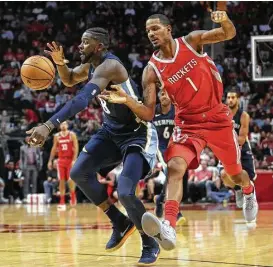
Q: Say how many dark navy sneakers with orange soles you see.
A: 2